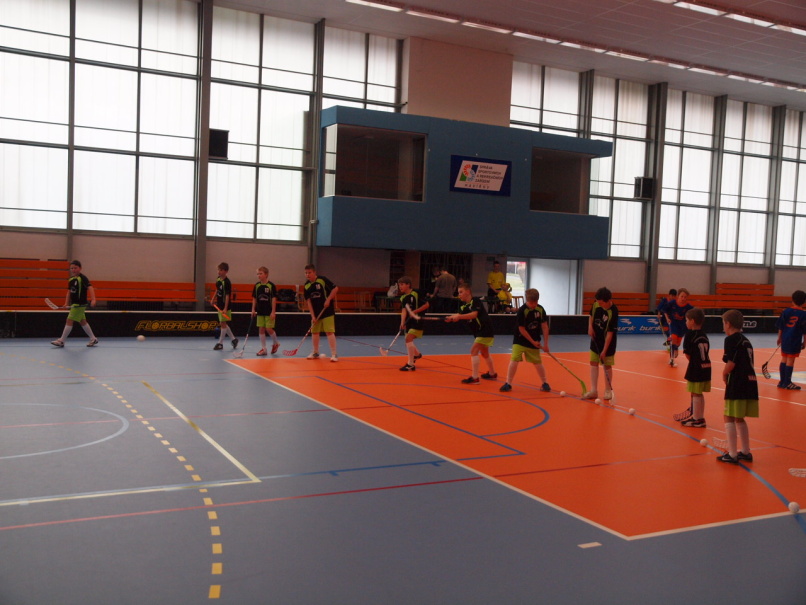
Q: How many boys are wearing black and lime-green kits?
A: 10